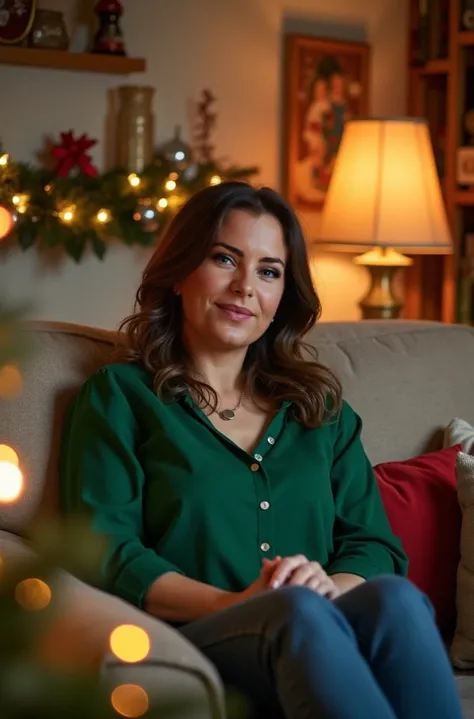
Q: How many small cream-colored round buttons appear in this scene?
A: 4